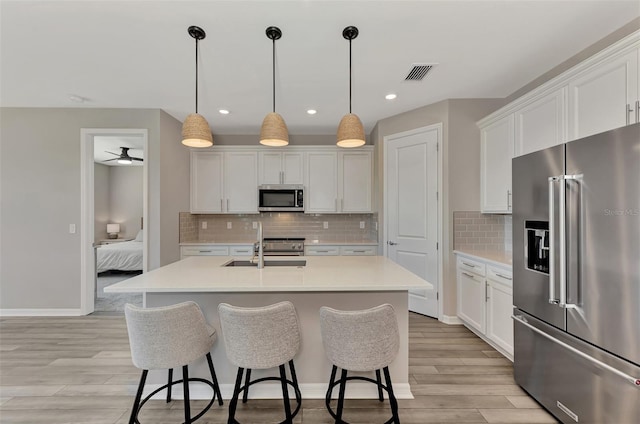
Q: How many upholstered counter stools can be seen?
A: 3